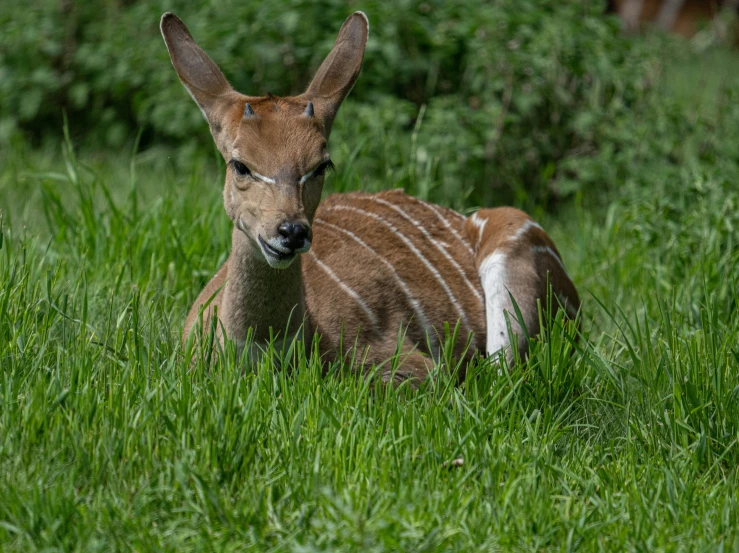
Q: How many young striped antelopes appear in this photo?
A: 1